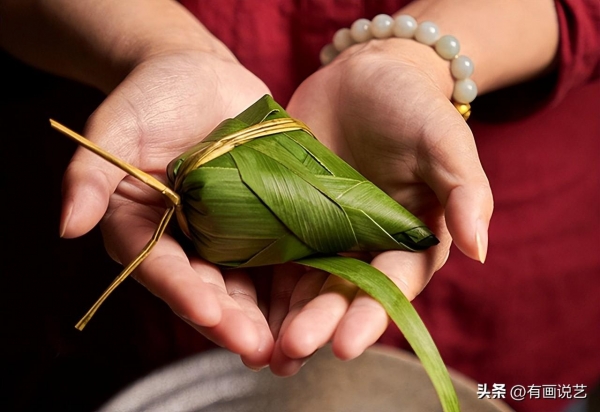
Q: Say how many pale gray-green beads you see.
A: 9